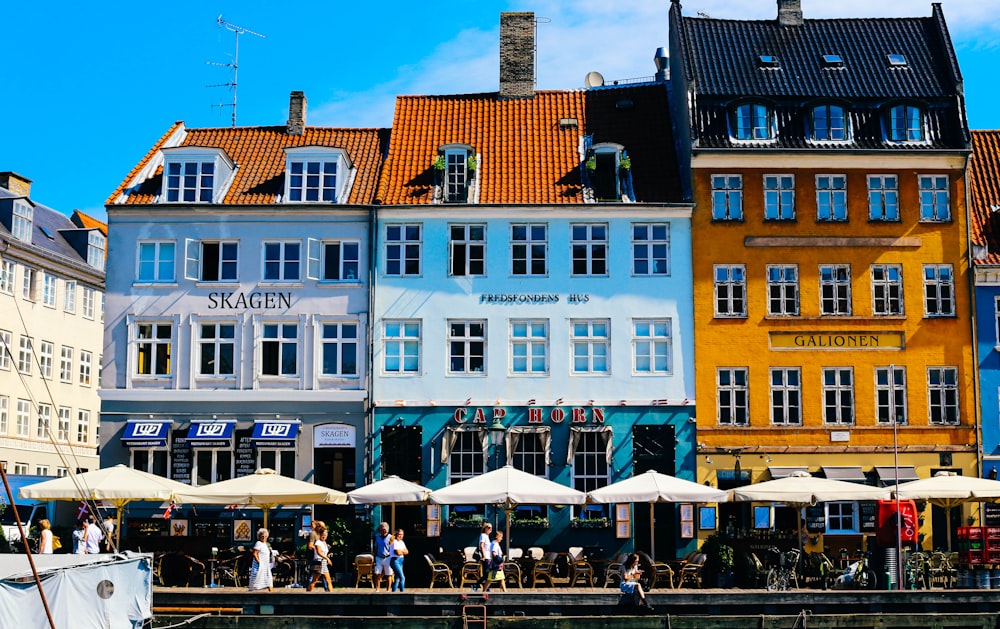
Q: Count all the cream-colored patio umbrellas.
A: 7